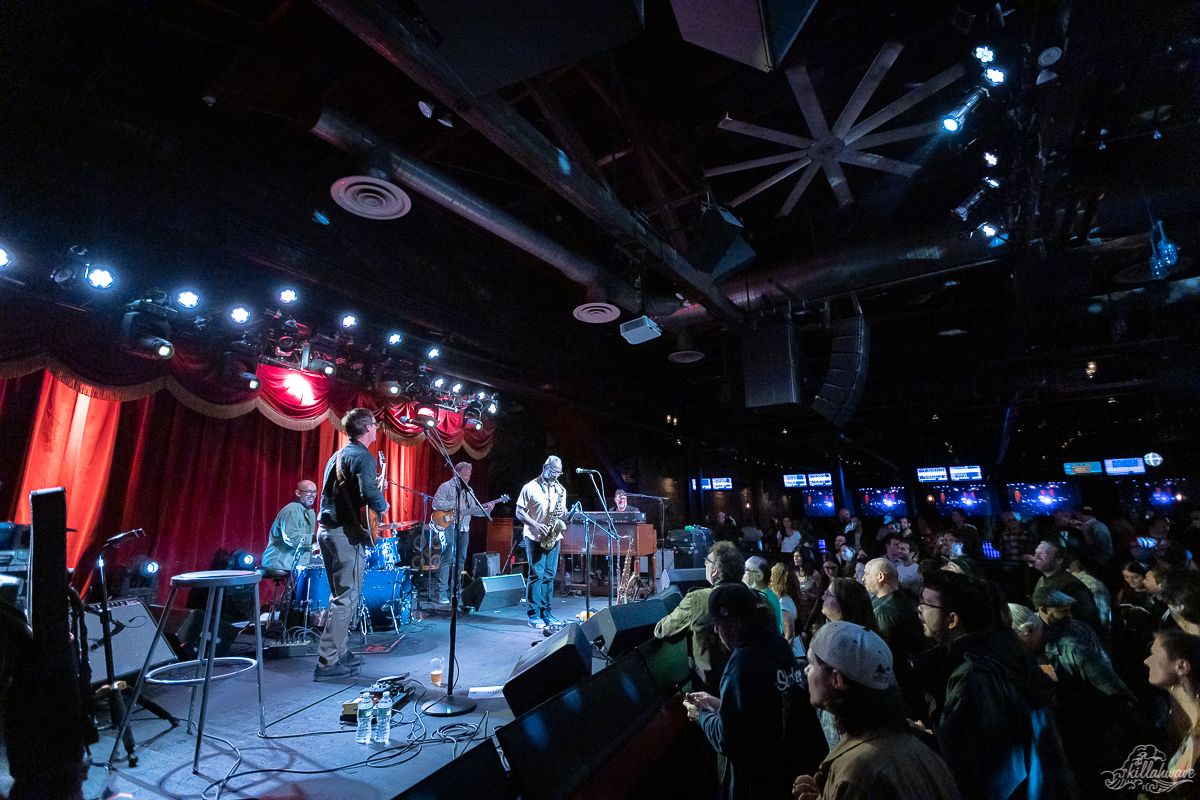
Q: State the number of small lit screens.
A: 8